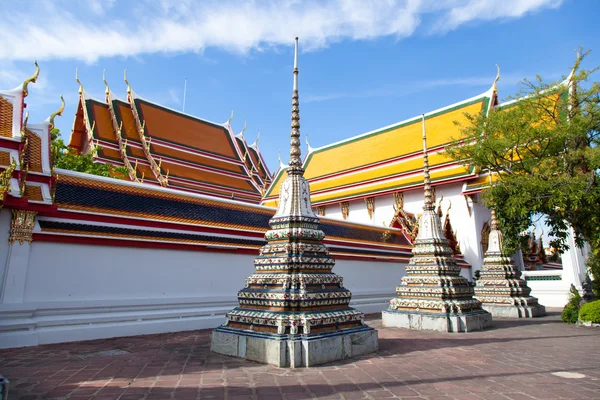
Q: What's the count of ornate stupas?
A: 3